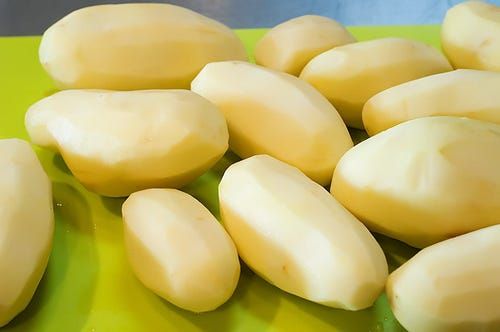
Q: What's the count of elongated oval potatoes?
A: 12